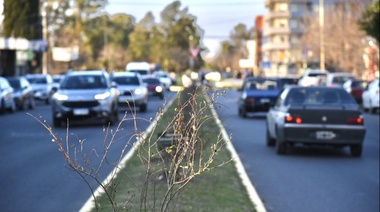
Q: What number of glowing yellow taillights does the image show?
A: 0